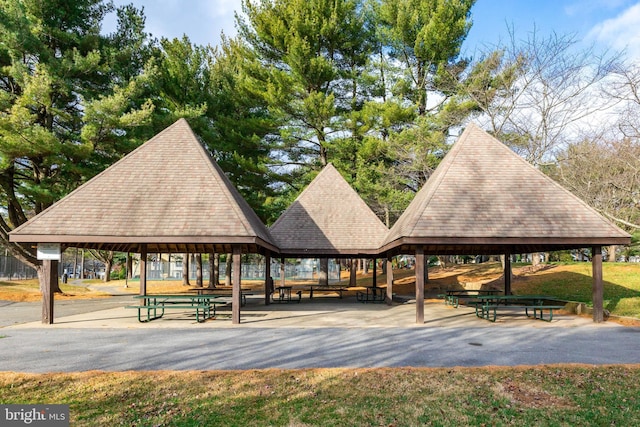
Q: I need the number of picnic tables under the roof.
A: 7